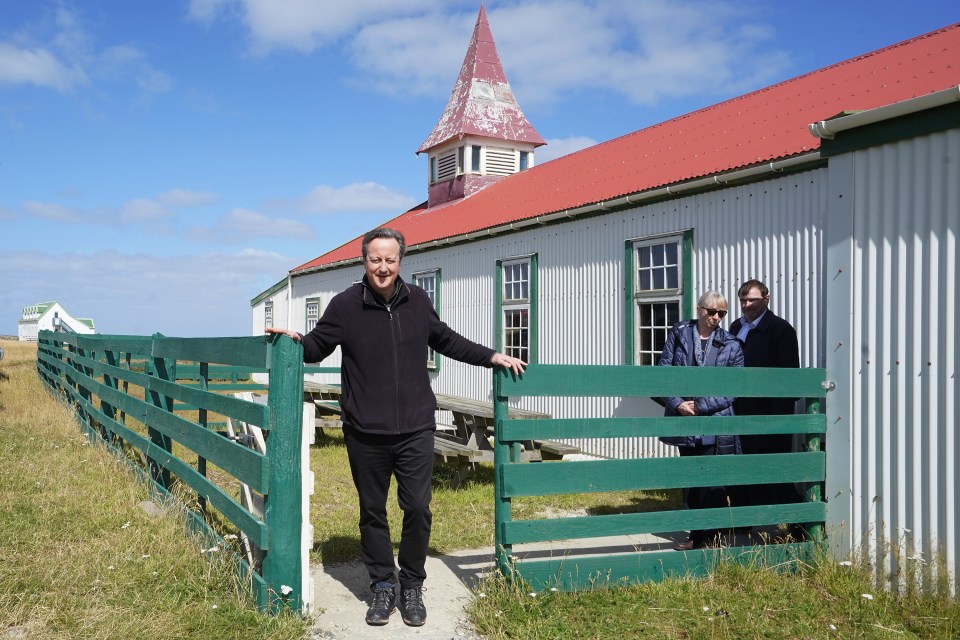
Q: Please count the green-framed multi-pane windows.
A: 5